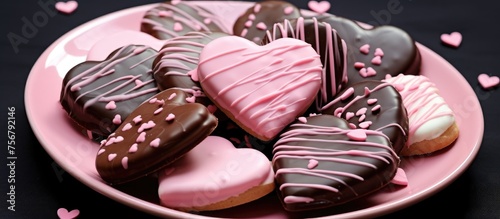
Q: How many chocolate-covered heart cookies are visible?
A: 9